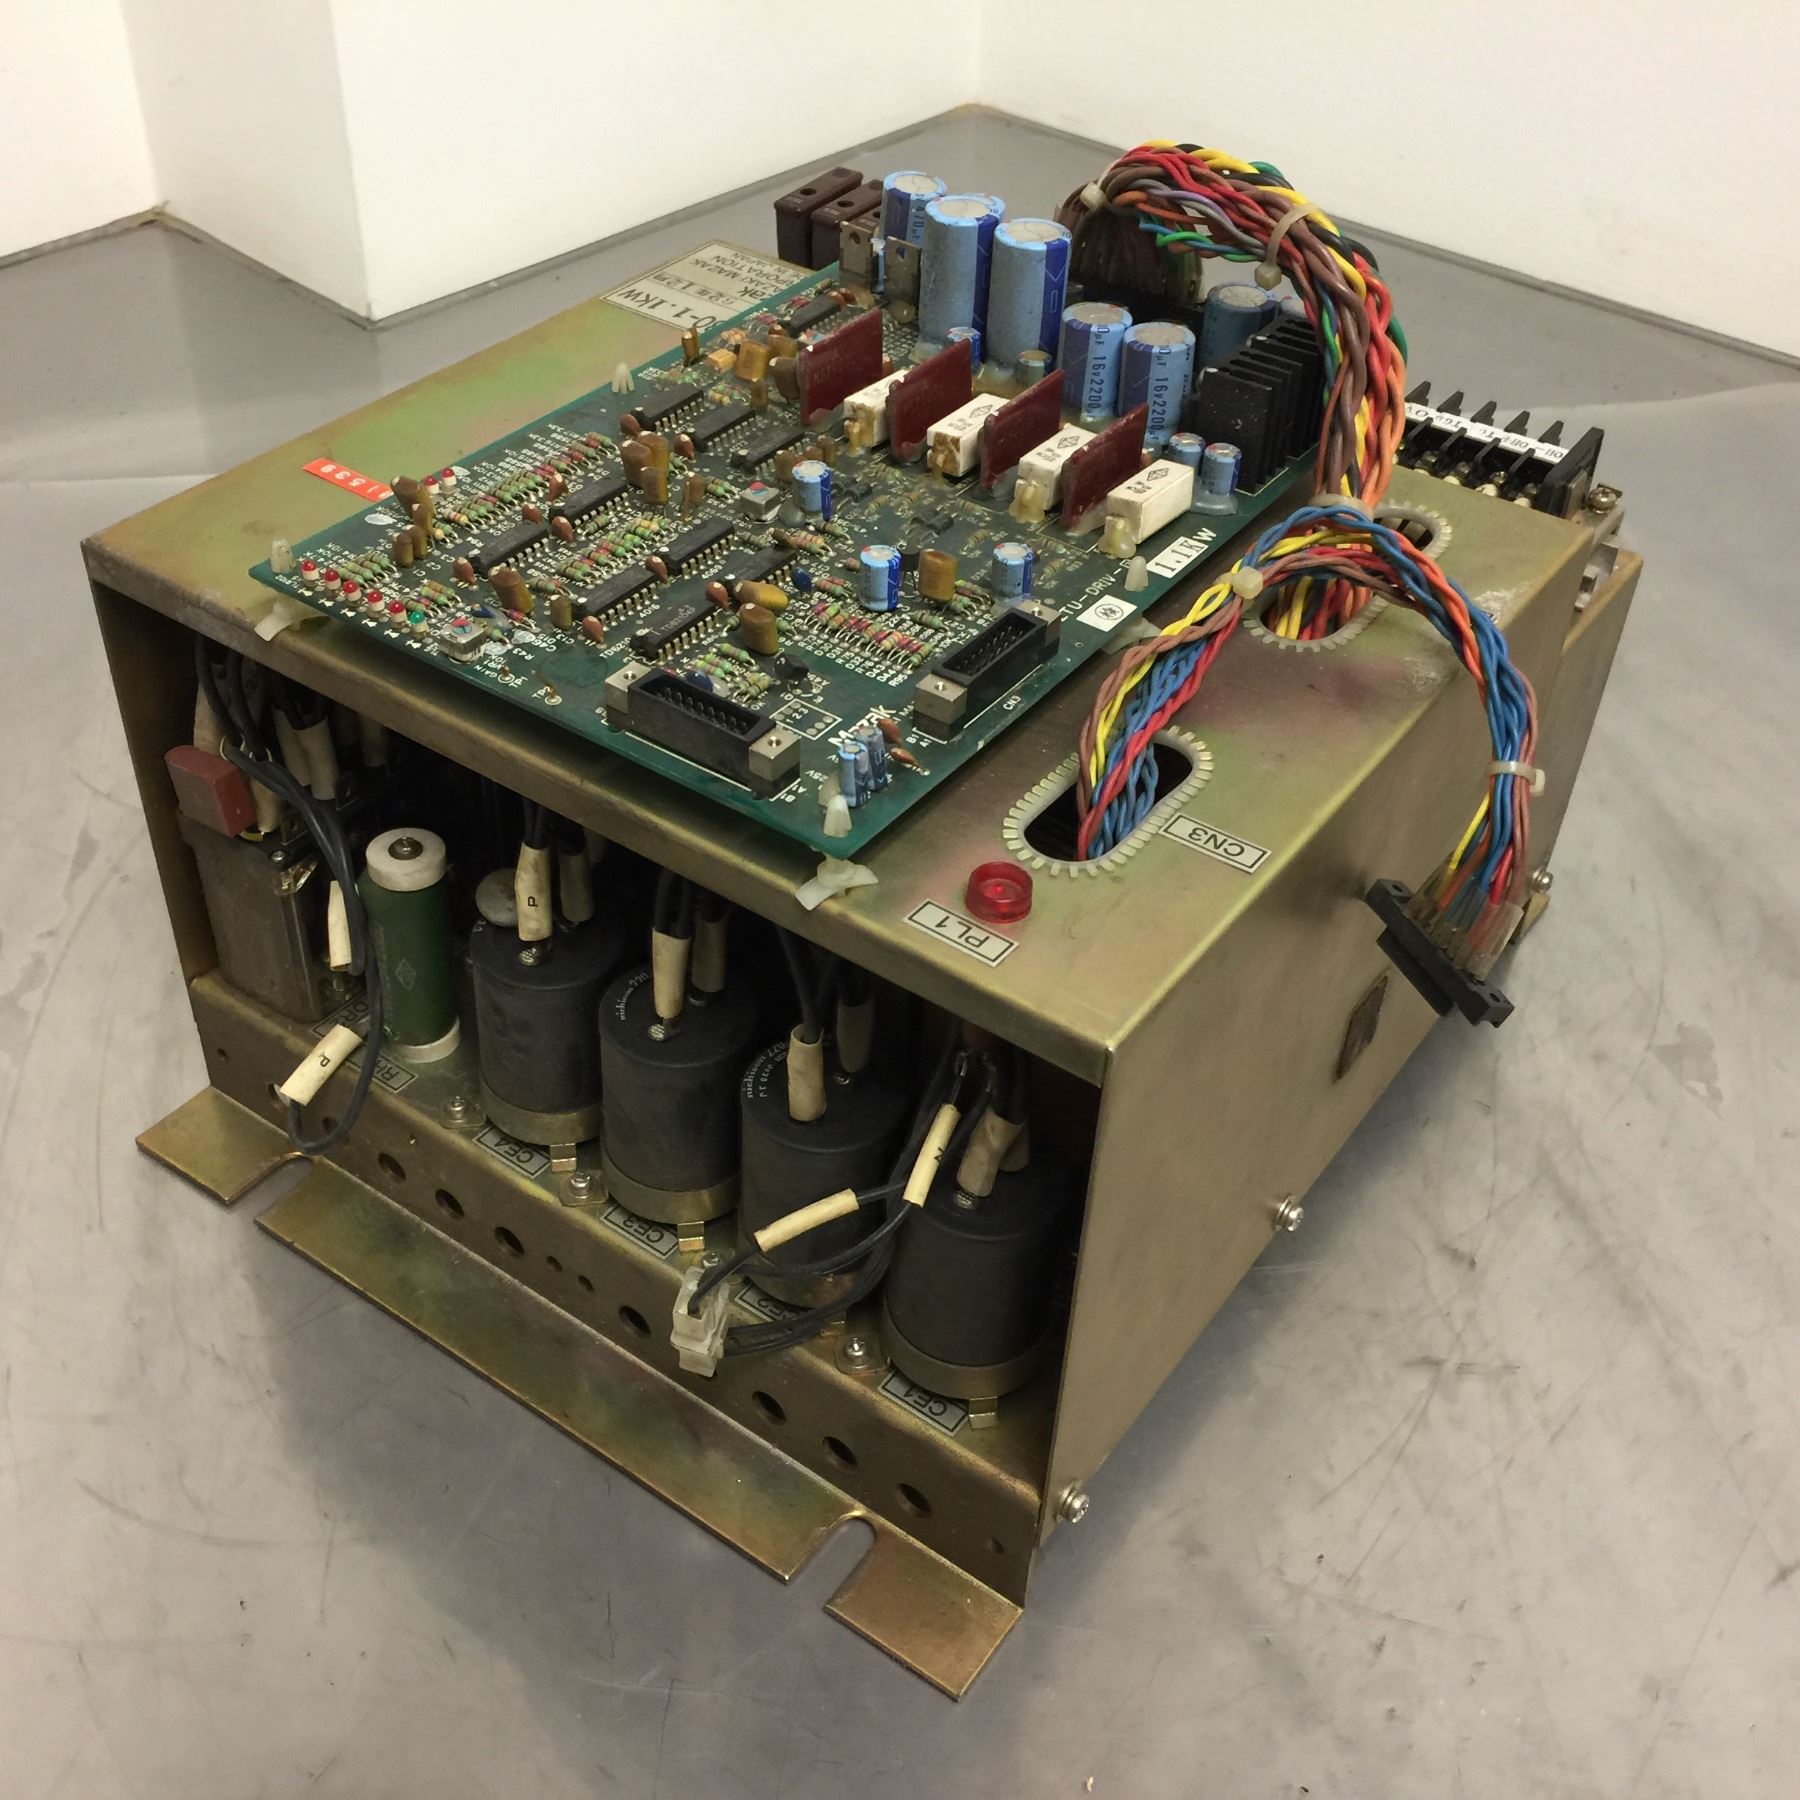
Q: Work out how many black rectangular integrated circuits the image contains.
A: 10